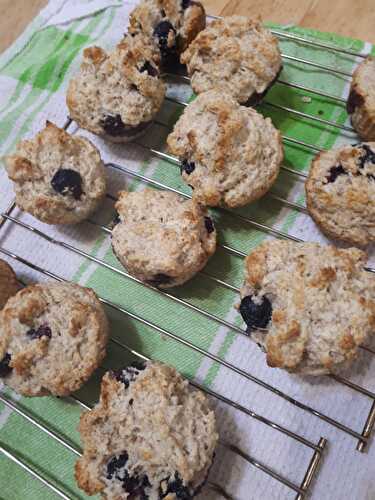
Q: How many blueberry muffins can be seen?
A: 12